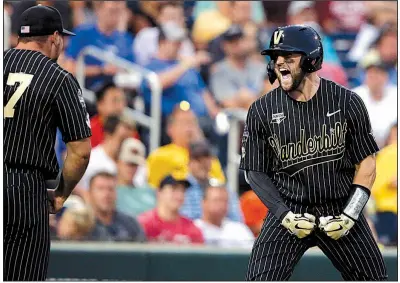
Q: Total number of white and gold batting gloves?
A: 2